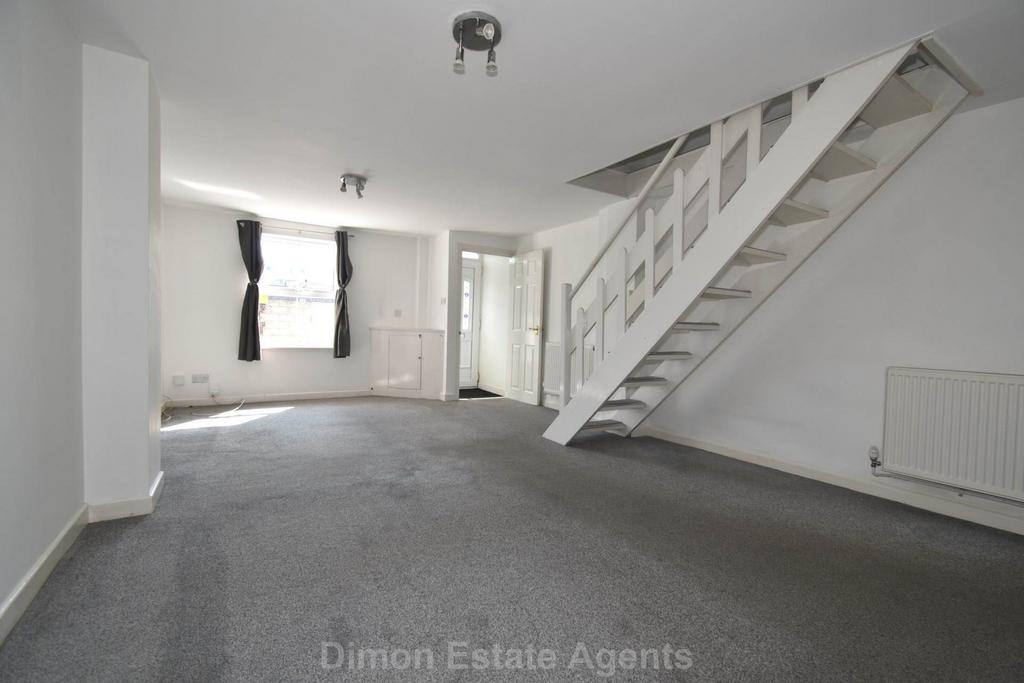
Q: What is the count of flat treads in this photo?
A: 10